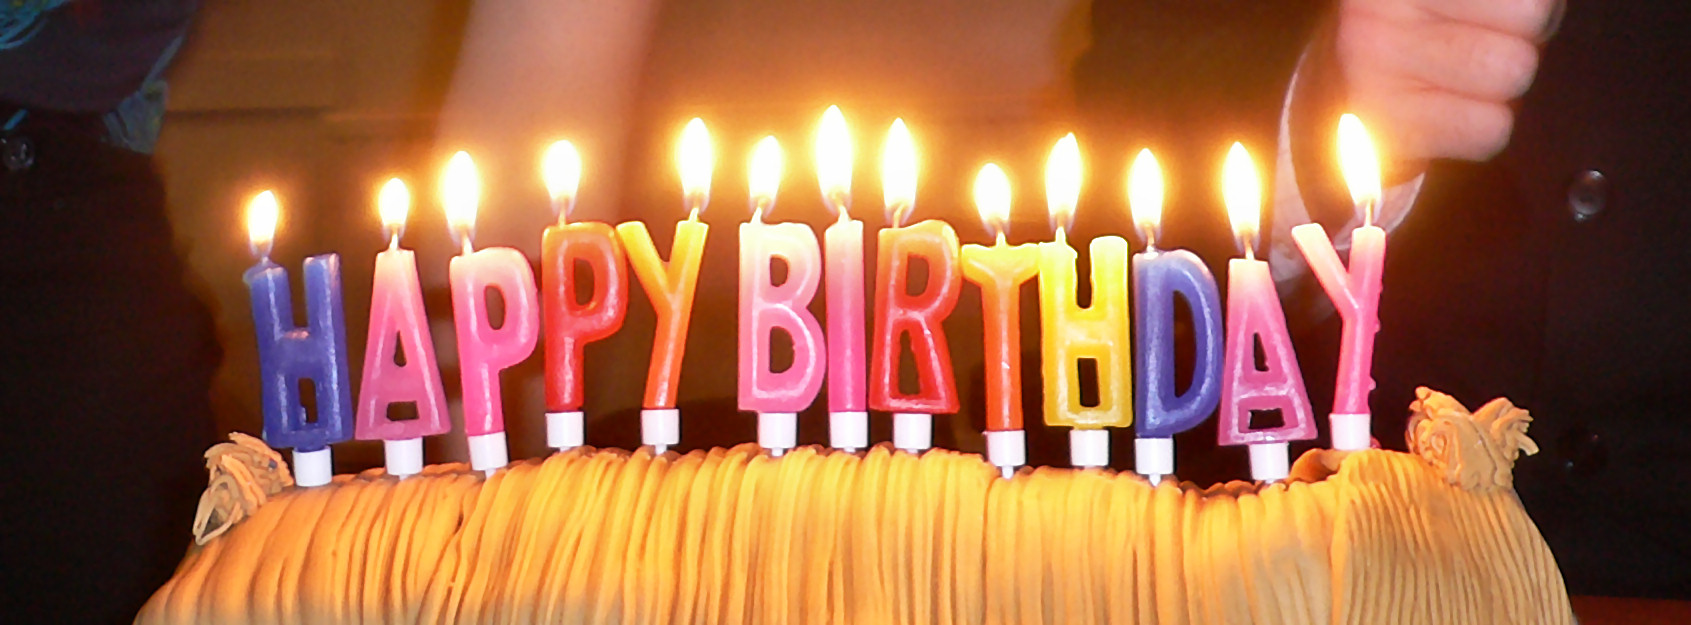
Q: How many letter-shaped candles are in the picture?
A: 13